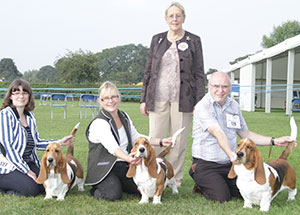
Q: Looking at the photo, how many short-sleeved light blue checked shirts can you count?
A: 1